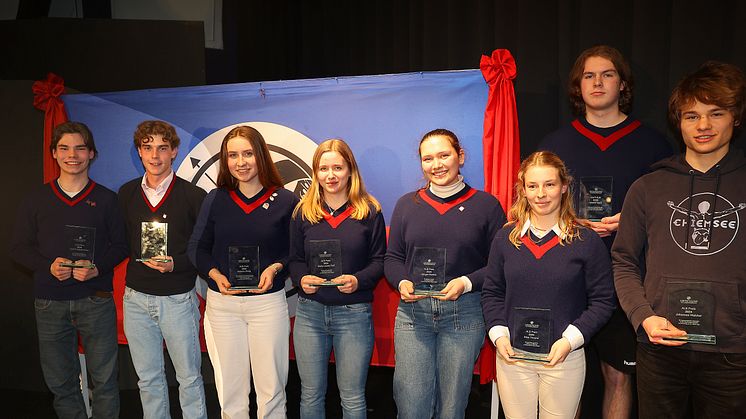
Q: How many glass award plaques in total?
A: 8